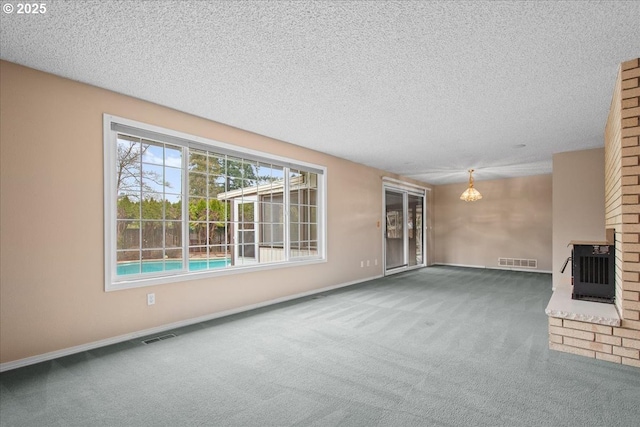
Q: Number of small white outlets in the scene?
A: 4